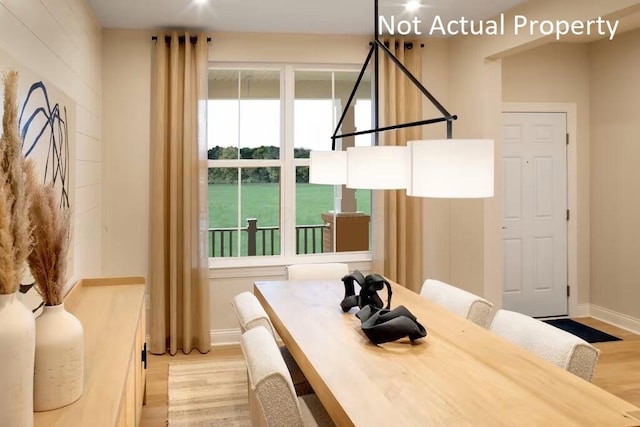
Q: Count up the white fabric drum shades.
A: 3